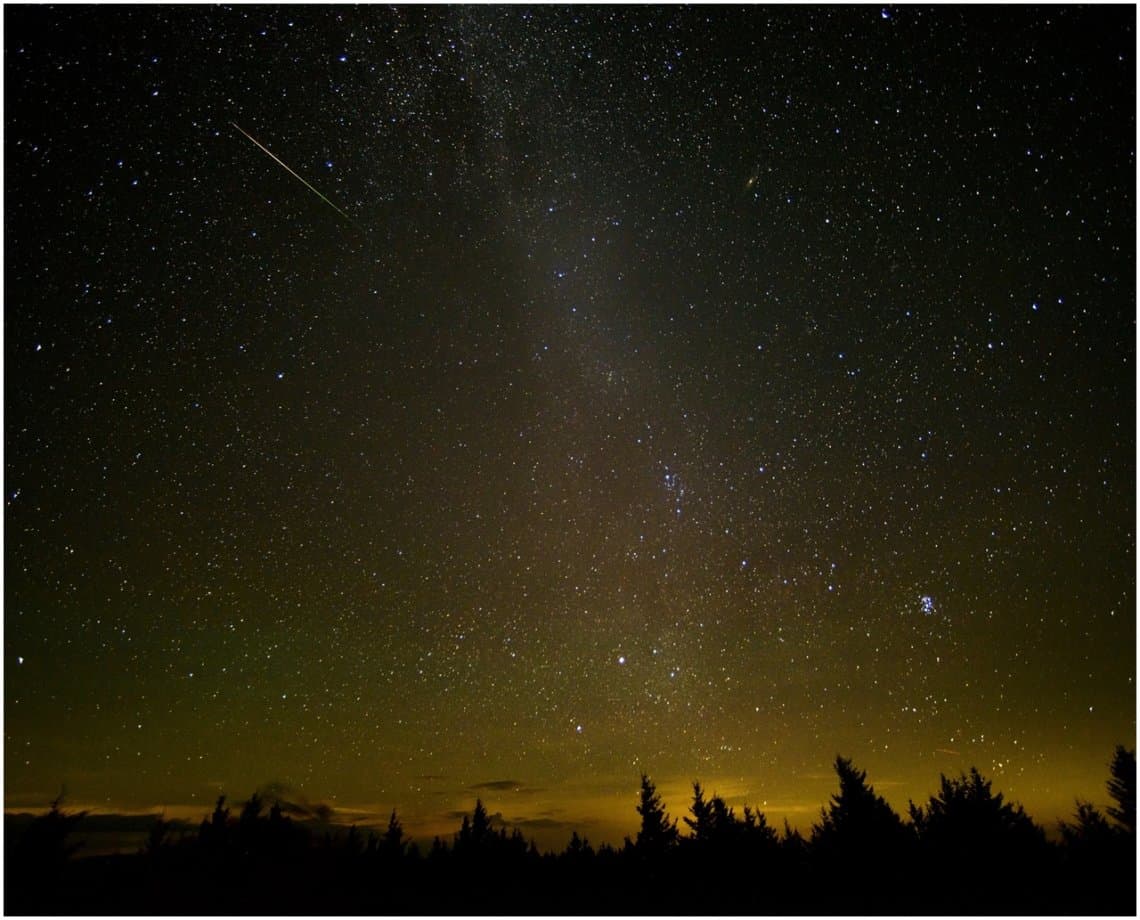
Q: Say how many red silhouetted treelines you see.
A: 0